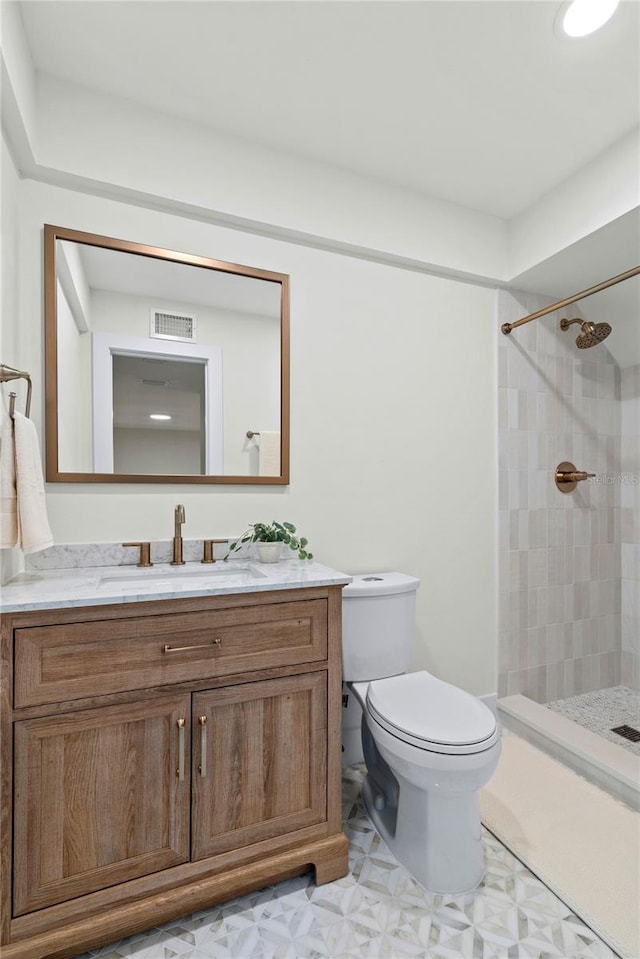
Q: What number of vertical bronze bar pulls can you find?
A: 2